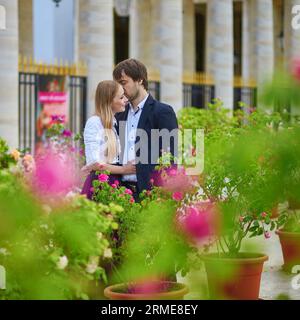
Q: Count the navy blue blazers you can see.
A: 1